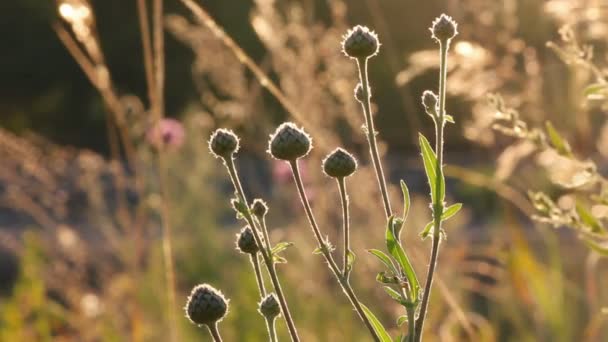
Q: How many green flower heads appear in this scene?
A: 11